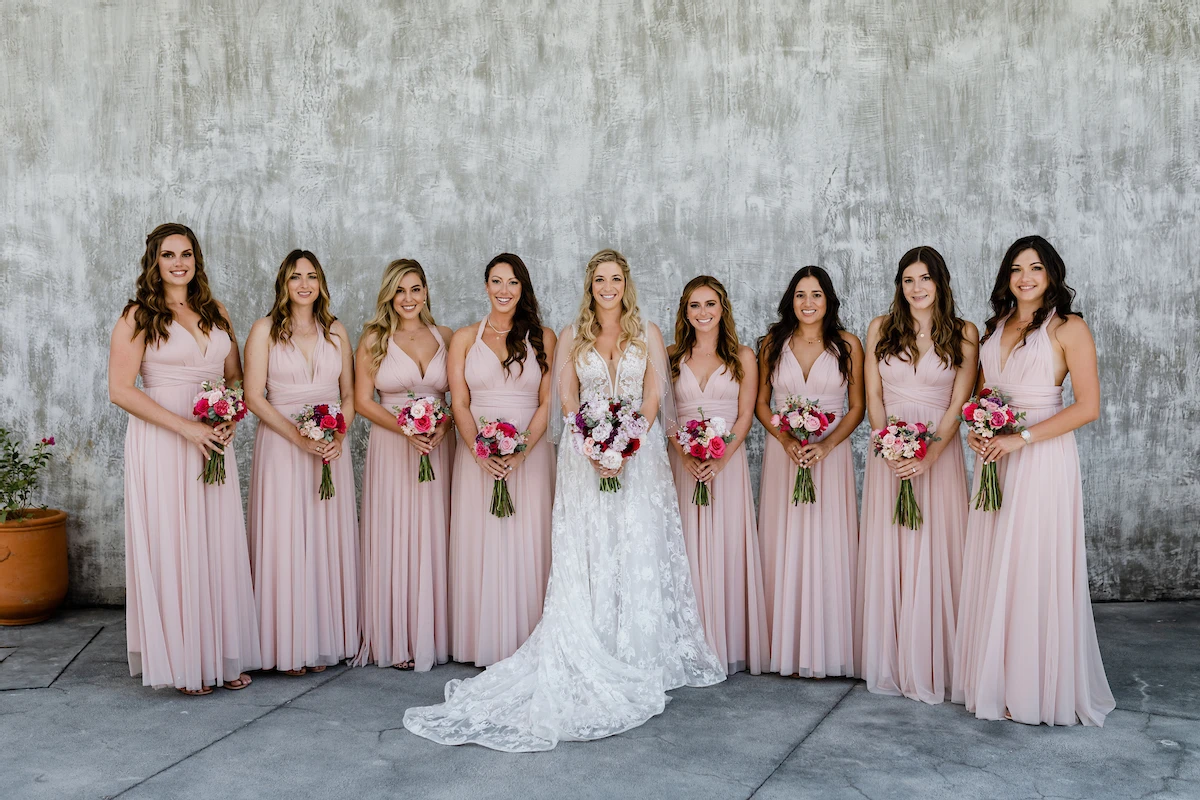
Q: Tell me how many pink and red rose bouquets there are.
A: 8